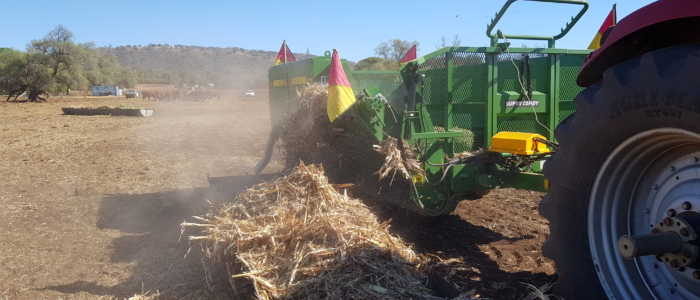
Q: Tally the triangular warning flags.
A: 4